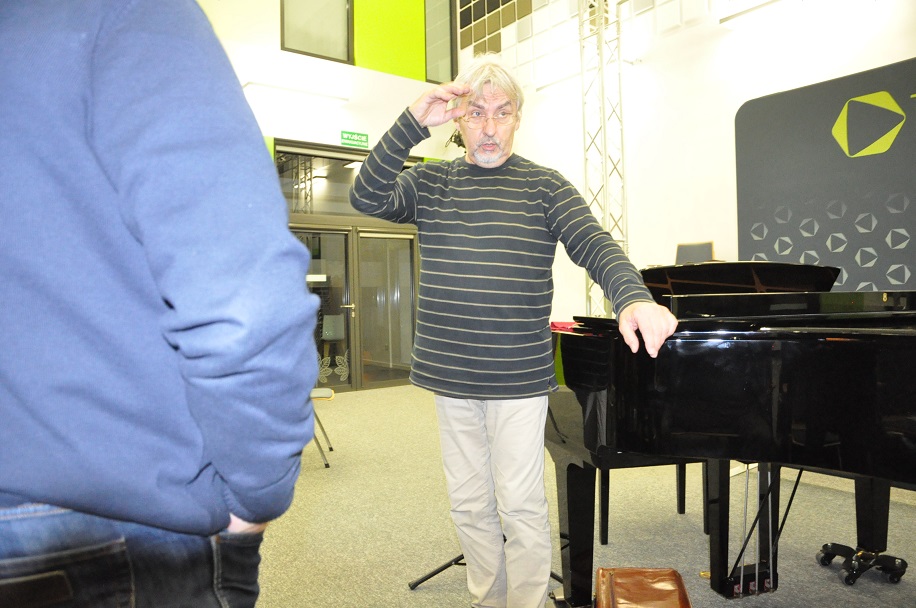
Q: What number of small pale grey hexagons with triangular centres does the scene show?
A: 15